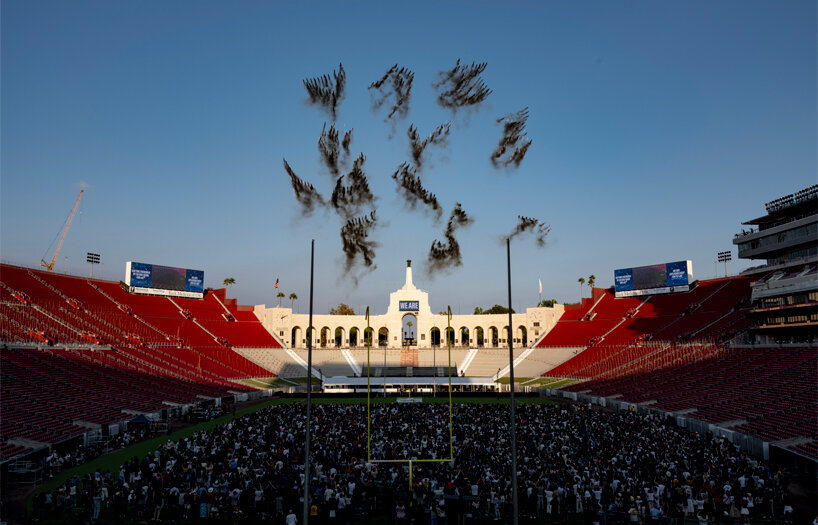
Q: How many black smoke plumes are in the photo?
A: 12